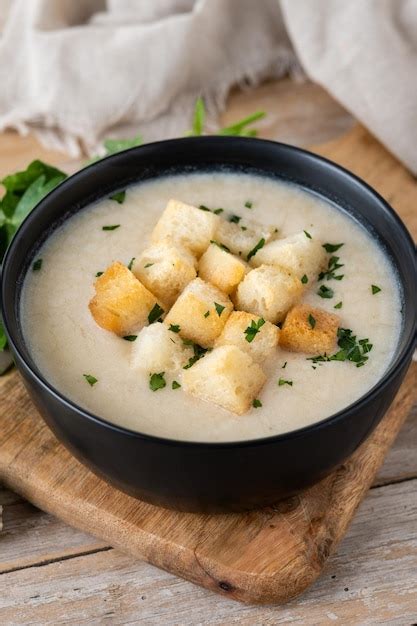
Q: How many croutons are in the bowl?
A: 12